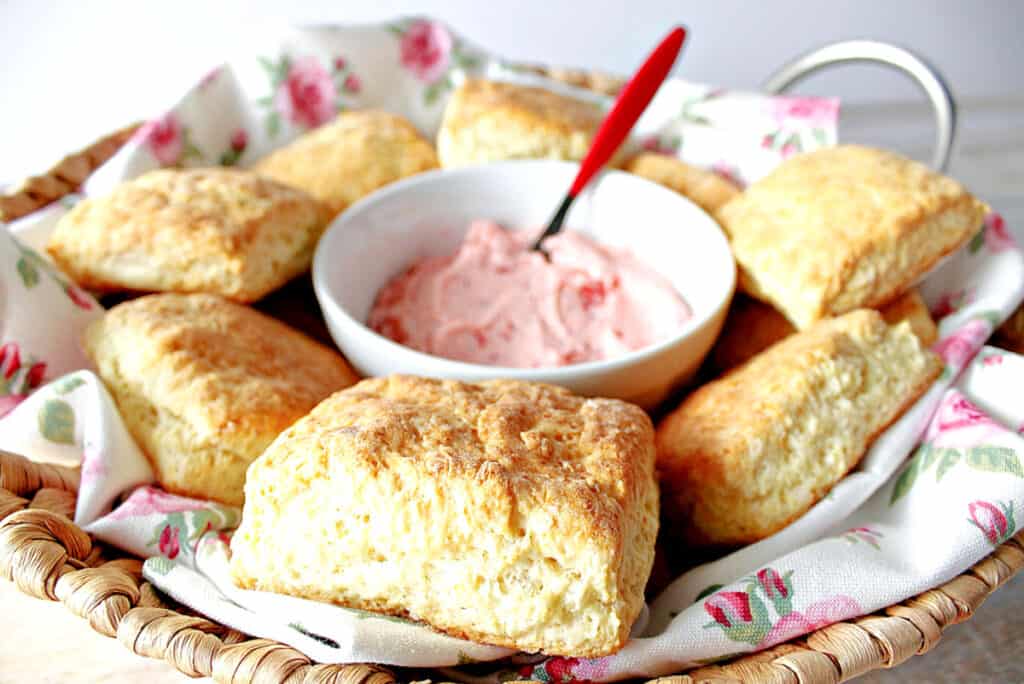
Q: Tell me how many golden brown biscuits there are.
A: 9